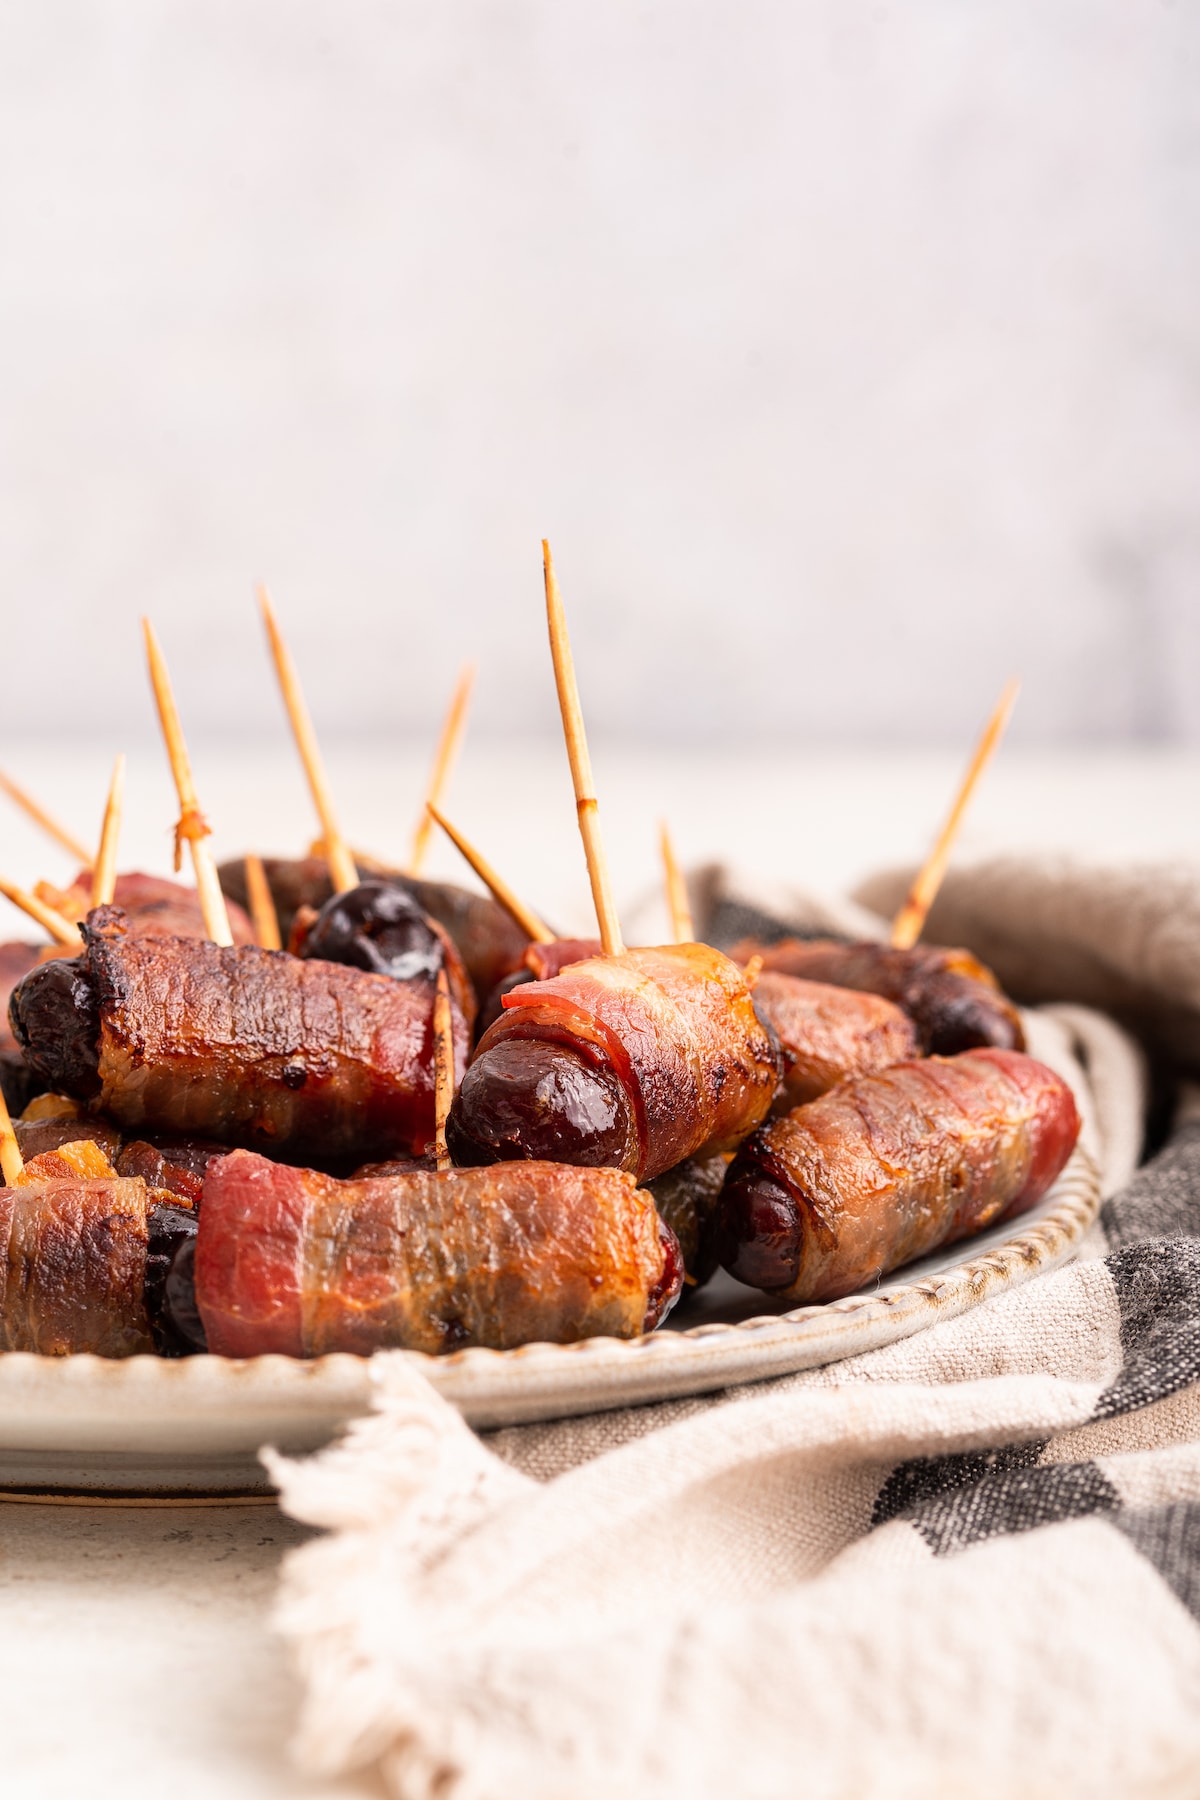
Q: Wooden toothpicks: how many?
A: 13